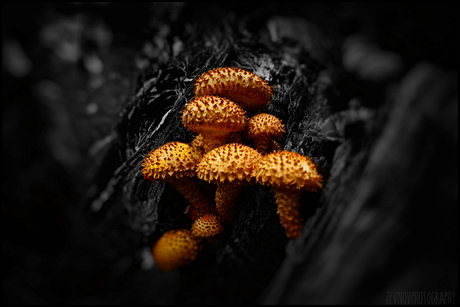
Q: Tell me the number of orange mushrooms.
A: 8